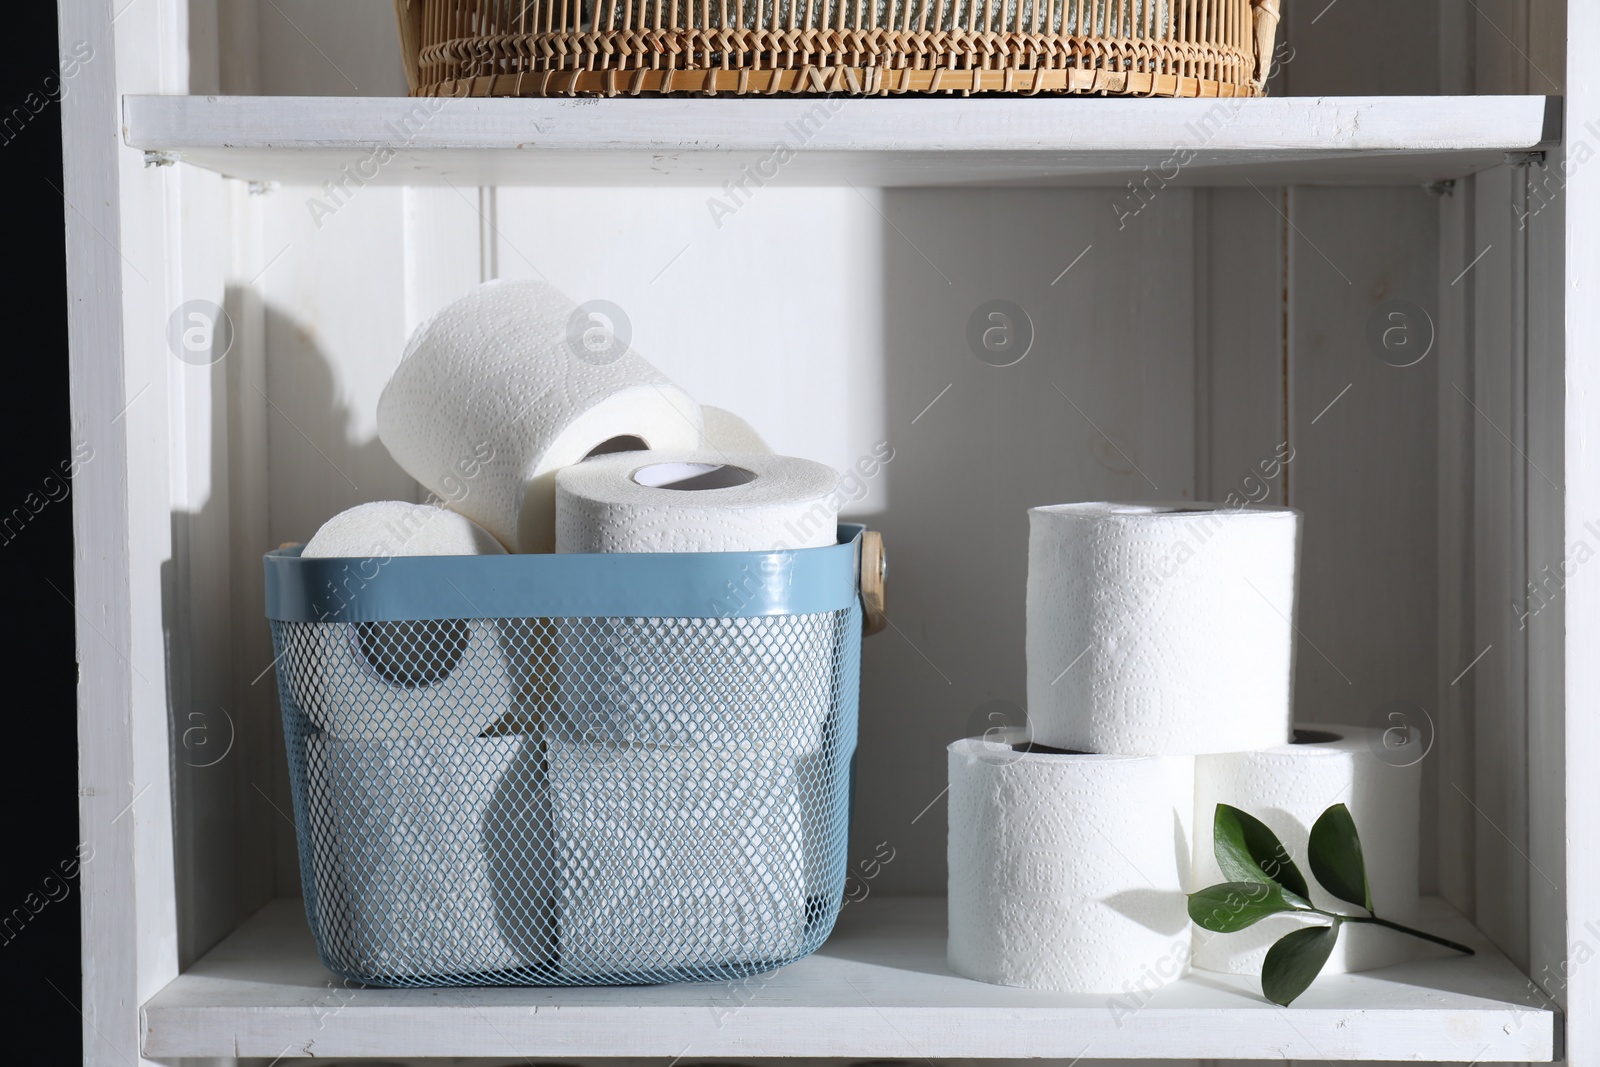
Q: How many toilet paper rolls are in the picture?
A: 9